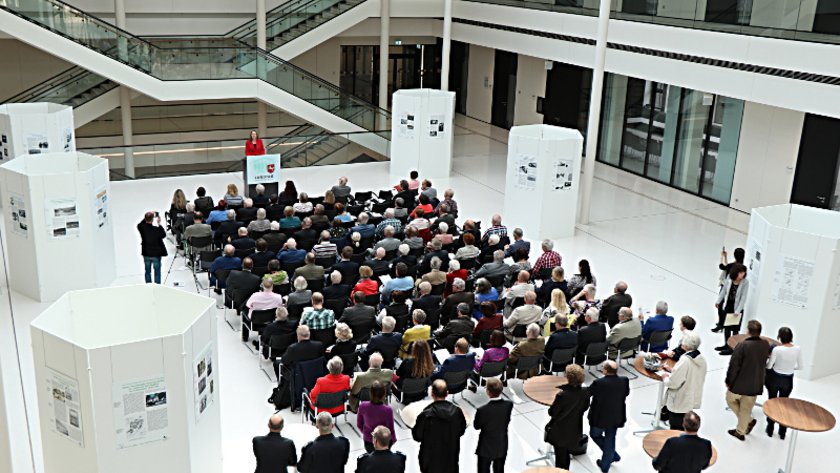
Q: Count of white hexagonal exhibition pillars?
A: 6